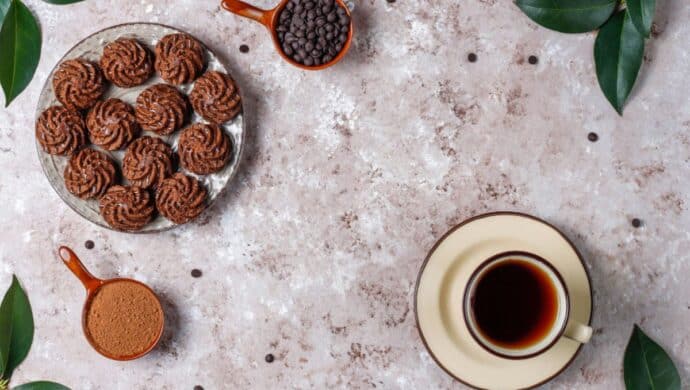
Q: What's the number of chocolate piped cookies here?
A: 12